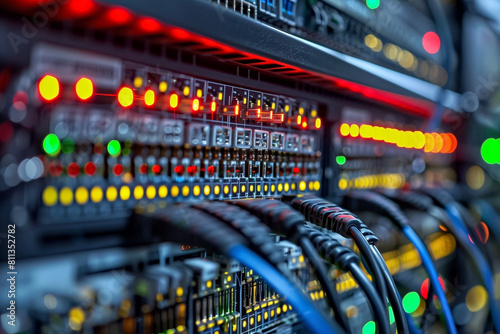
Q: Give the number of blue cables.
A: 3